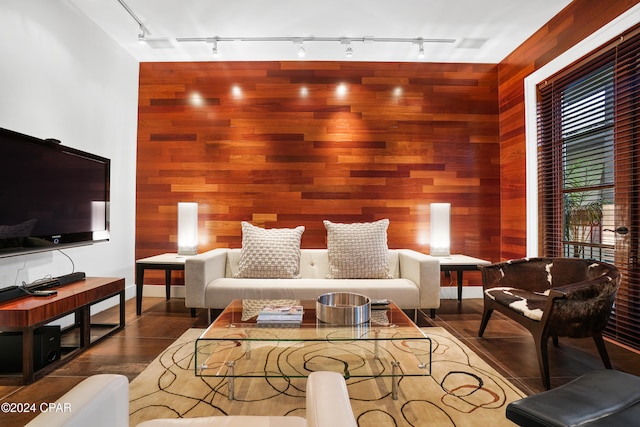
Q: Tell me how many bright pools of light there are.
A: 5